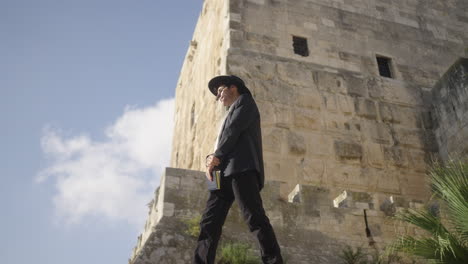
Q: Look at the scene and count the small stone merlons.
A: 3